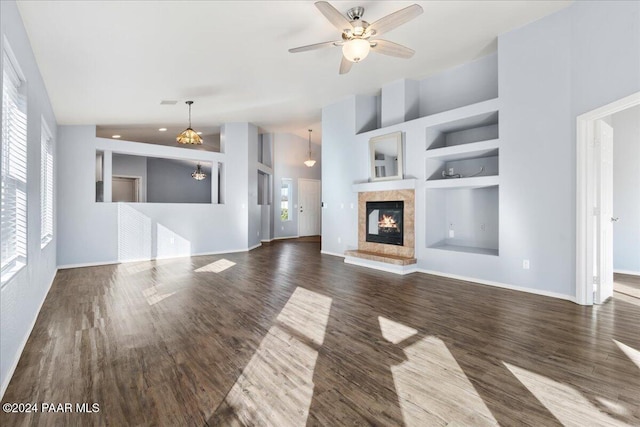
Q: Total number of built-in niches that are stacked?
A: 3